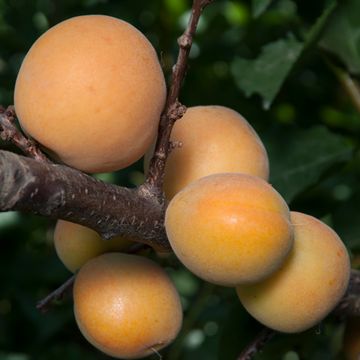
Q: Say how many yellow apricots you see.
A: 6